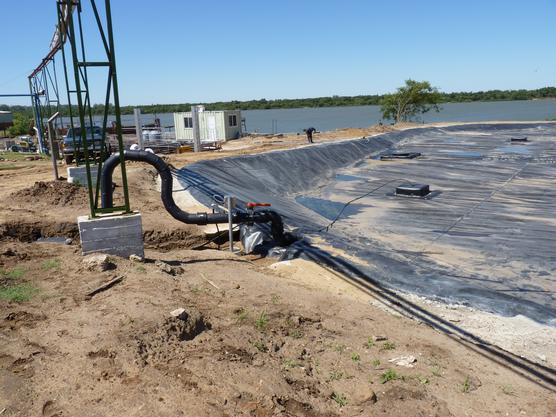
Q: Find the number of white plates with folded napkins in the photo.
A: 0